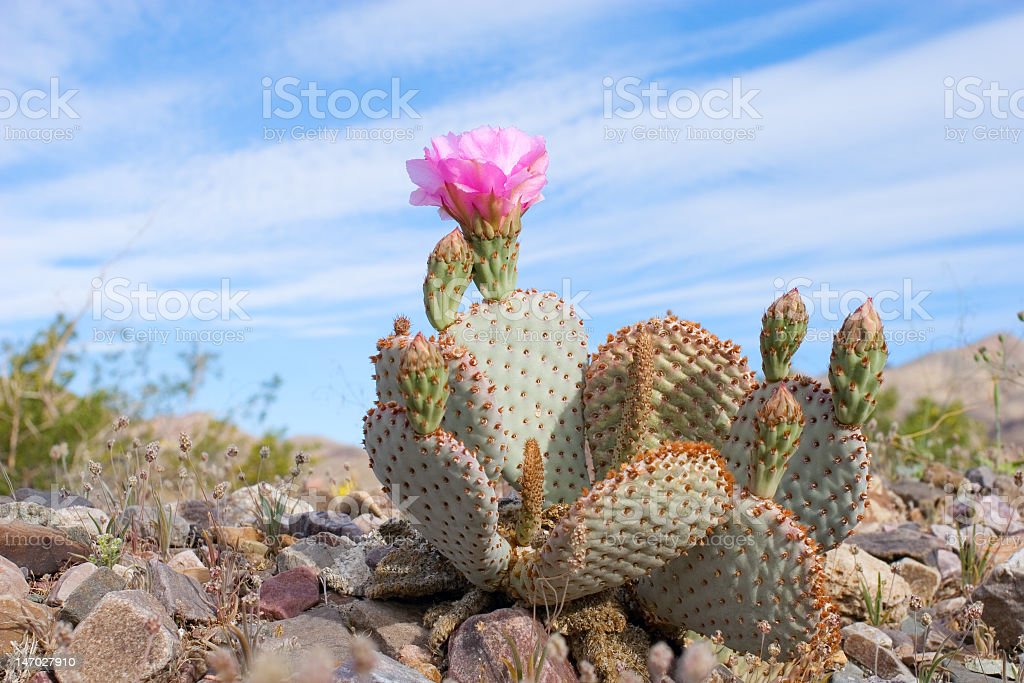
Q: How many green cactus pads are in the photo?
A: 7